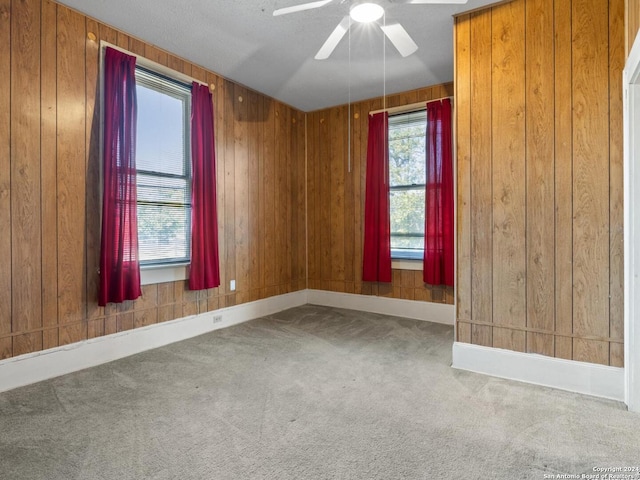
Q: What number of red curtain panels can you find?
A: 4